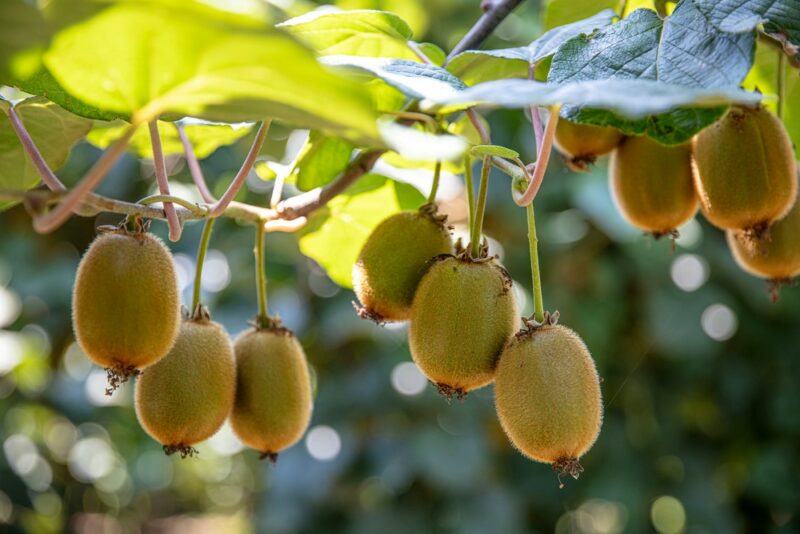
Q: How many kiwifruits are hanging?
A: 10